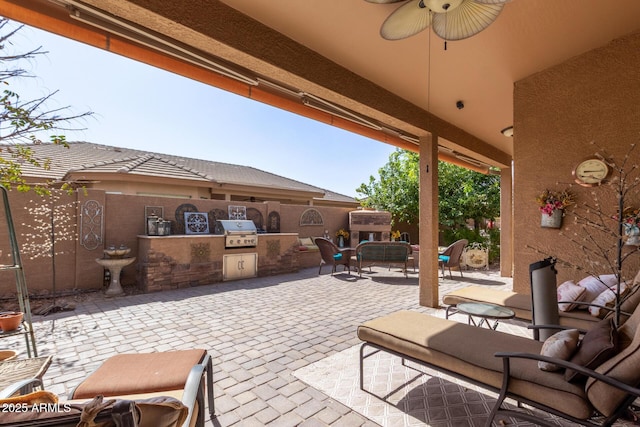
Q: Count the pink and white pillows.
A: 3